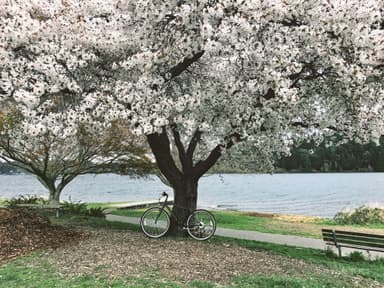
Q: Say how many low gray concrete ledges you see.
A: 1